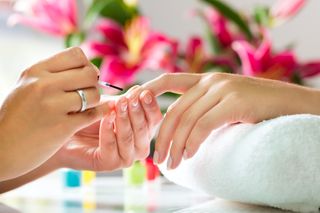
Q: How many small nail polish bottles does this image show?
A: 4